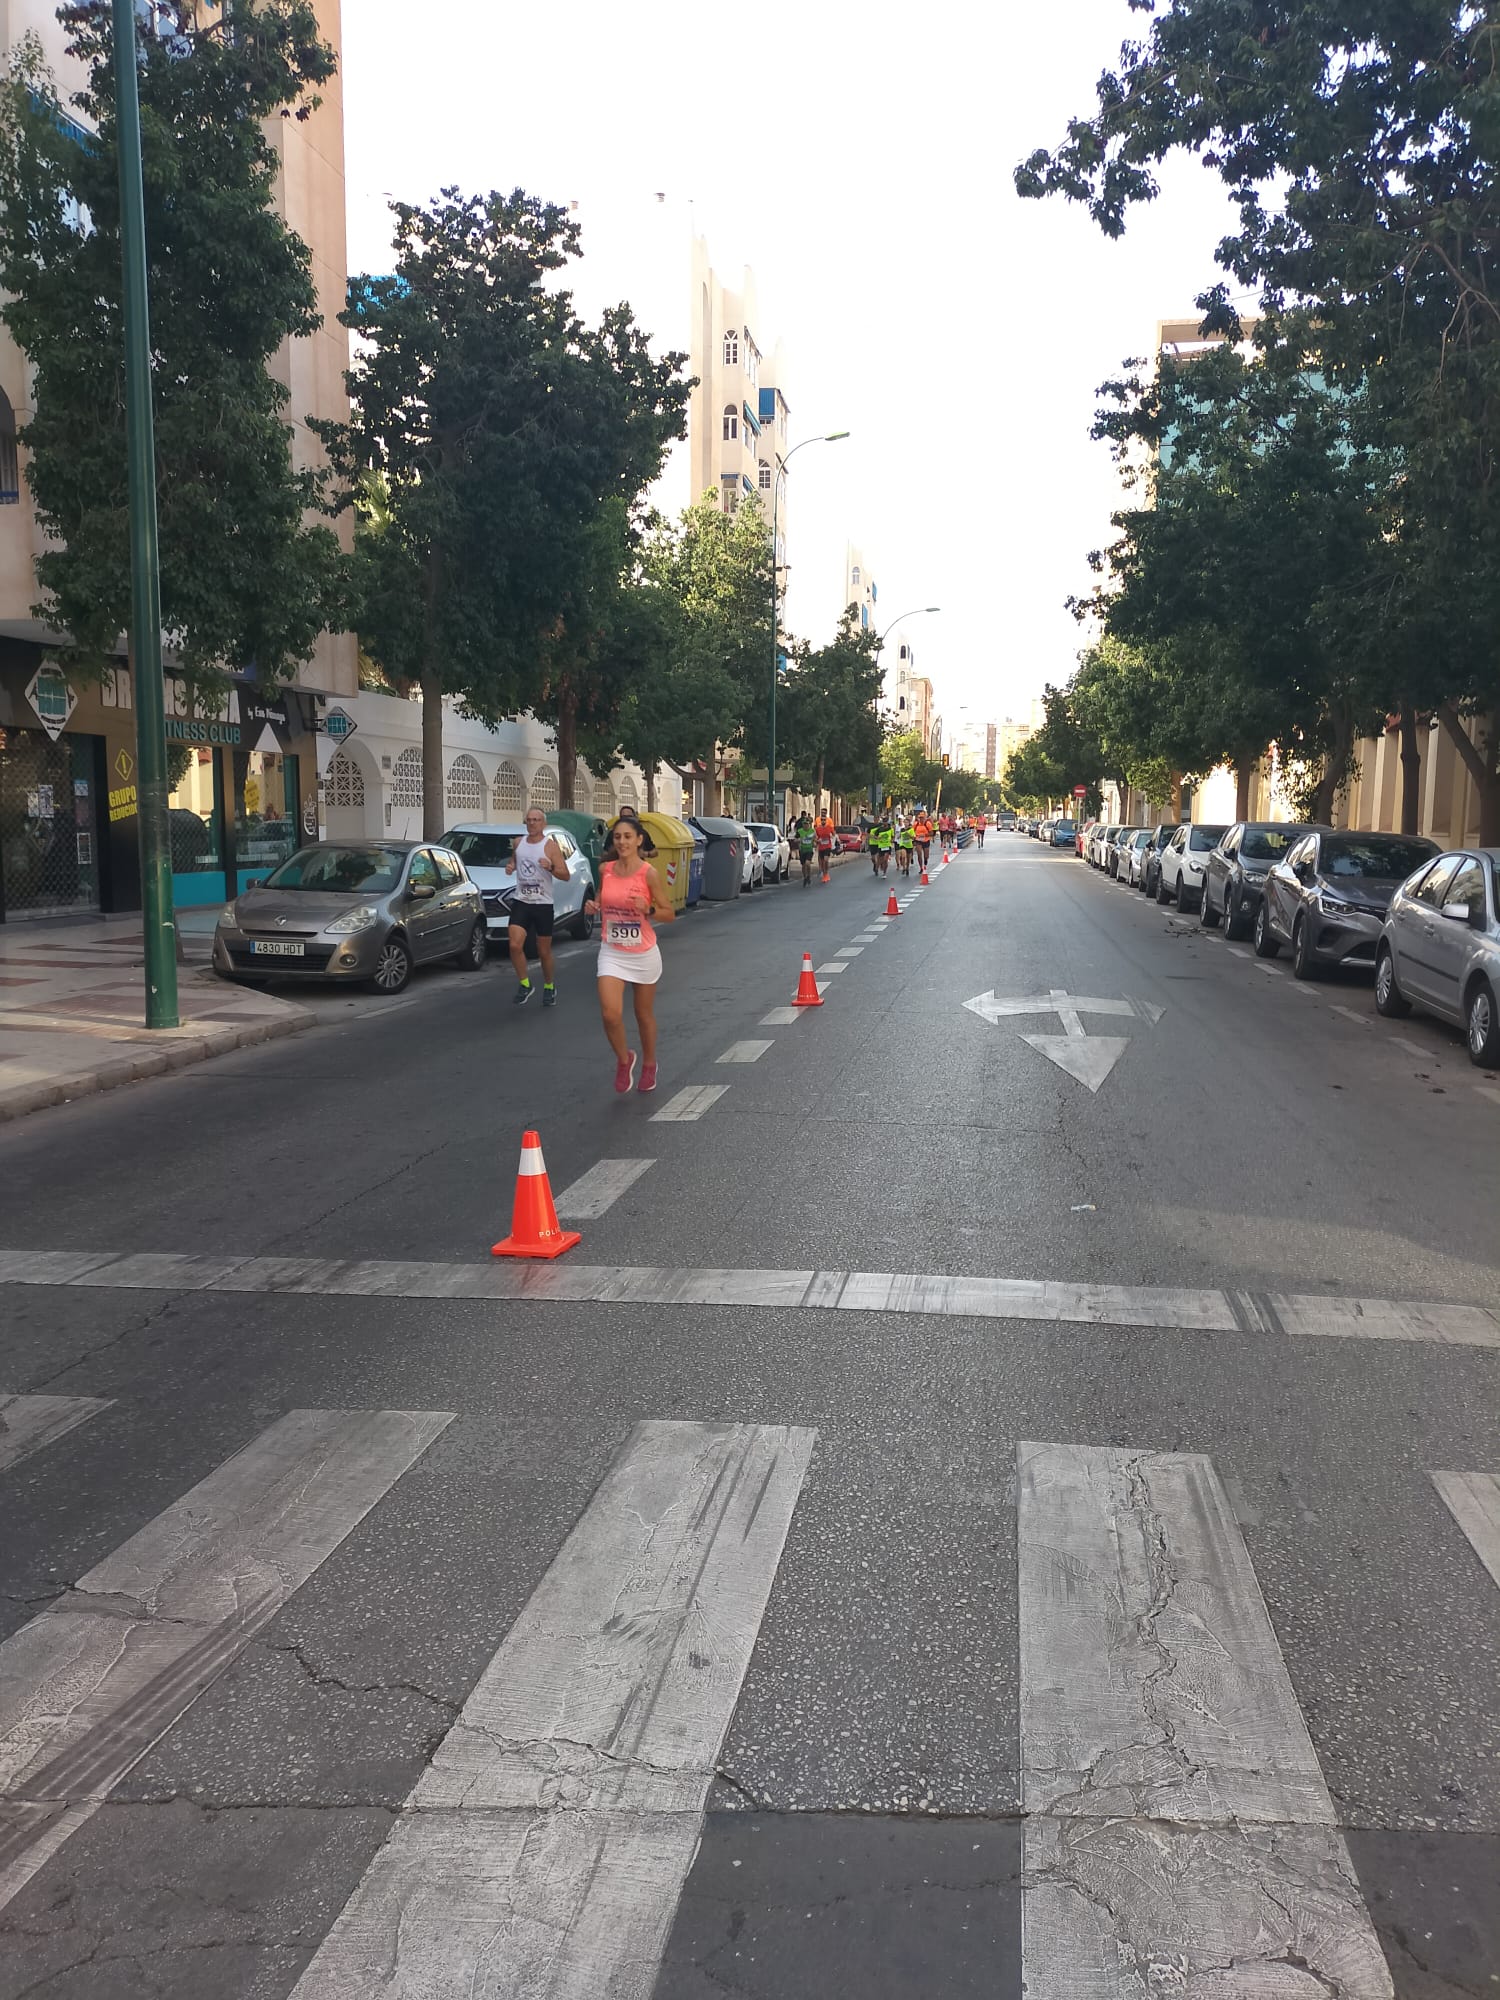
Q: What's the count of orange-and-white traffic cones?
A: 6